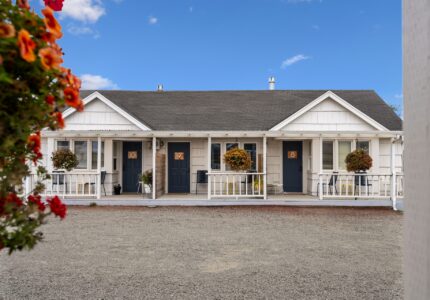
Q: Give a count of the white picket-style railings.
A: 3